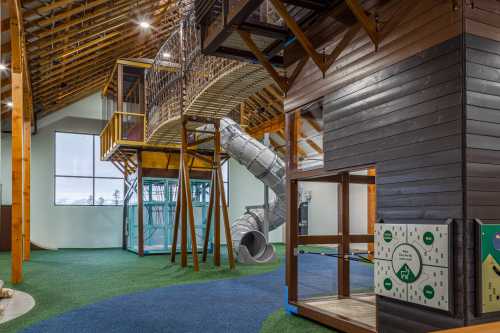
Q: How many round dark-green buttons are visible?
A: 4